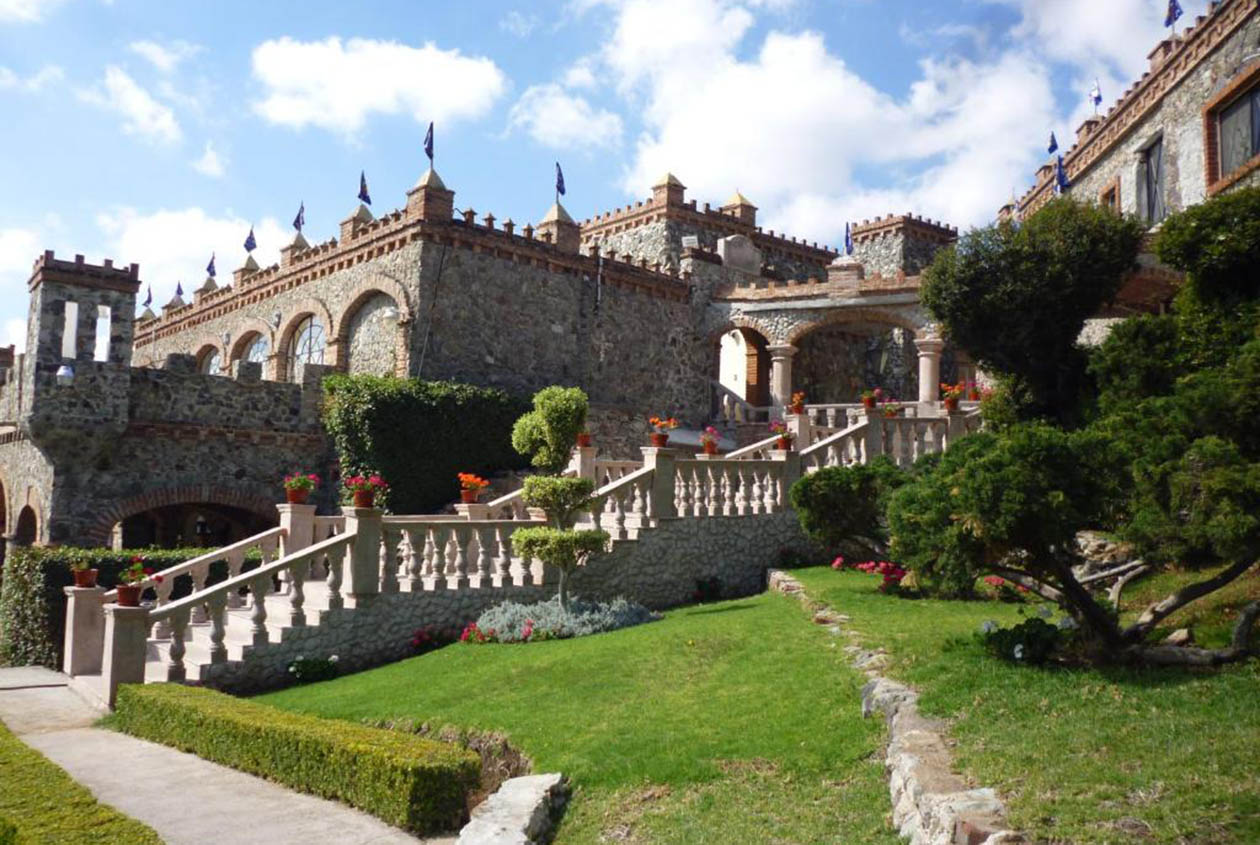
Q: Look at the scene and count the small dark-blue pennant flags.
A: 13